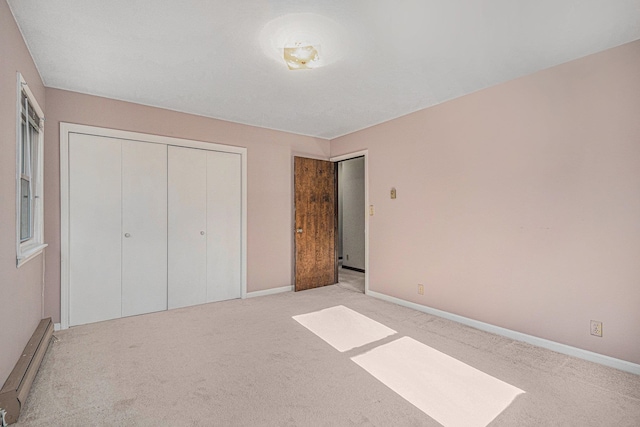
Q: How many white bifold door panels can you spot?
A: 4